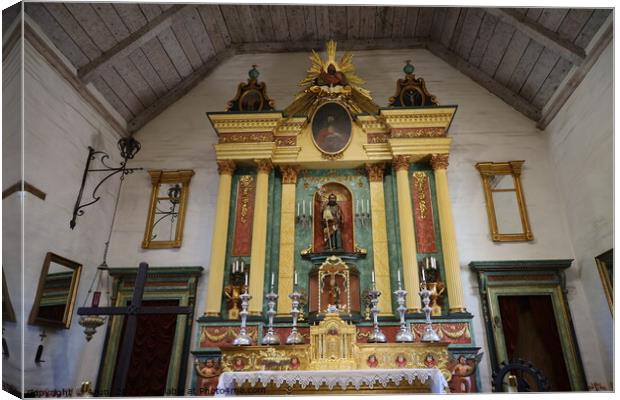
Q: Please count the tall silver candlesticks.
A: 6